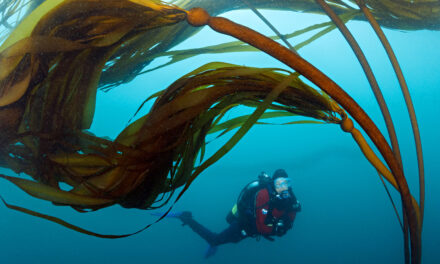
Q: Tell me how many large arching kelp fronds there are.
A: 2